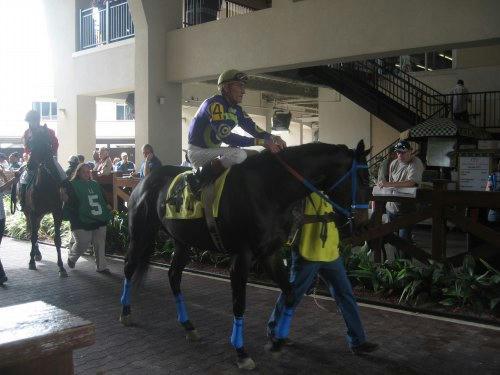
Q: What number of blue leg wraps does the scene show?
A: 4